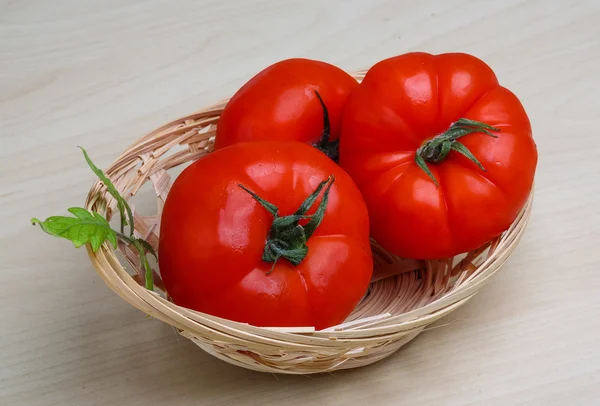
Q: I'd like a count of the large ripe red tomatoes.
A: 3